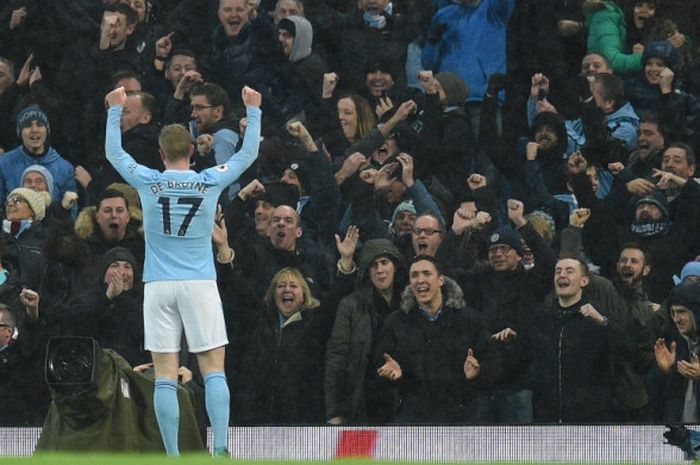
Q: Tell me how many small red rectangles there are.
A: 1